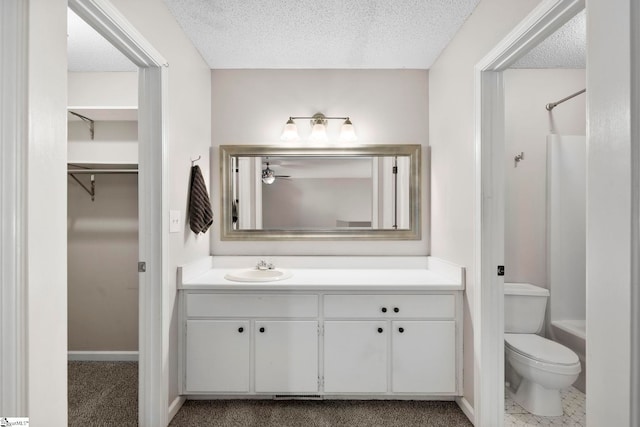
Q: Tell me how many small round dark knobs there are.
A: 6